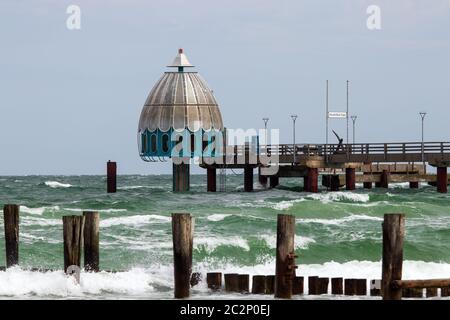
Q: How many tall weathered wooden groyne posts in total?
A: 6